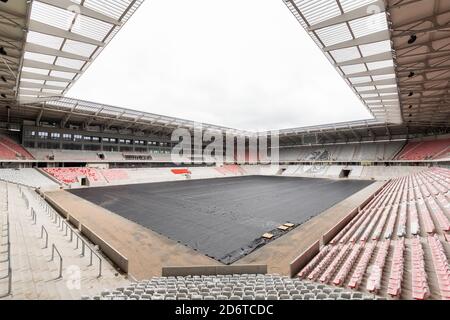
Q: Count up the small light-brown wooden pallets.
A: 3